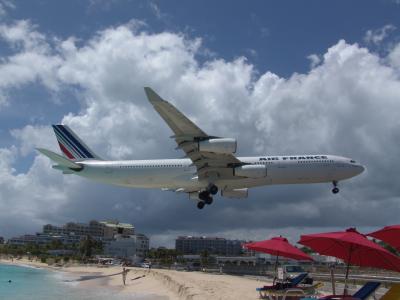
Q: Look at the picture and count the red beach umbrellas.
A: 3